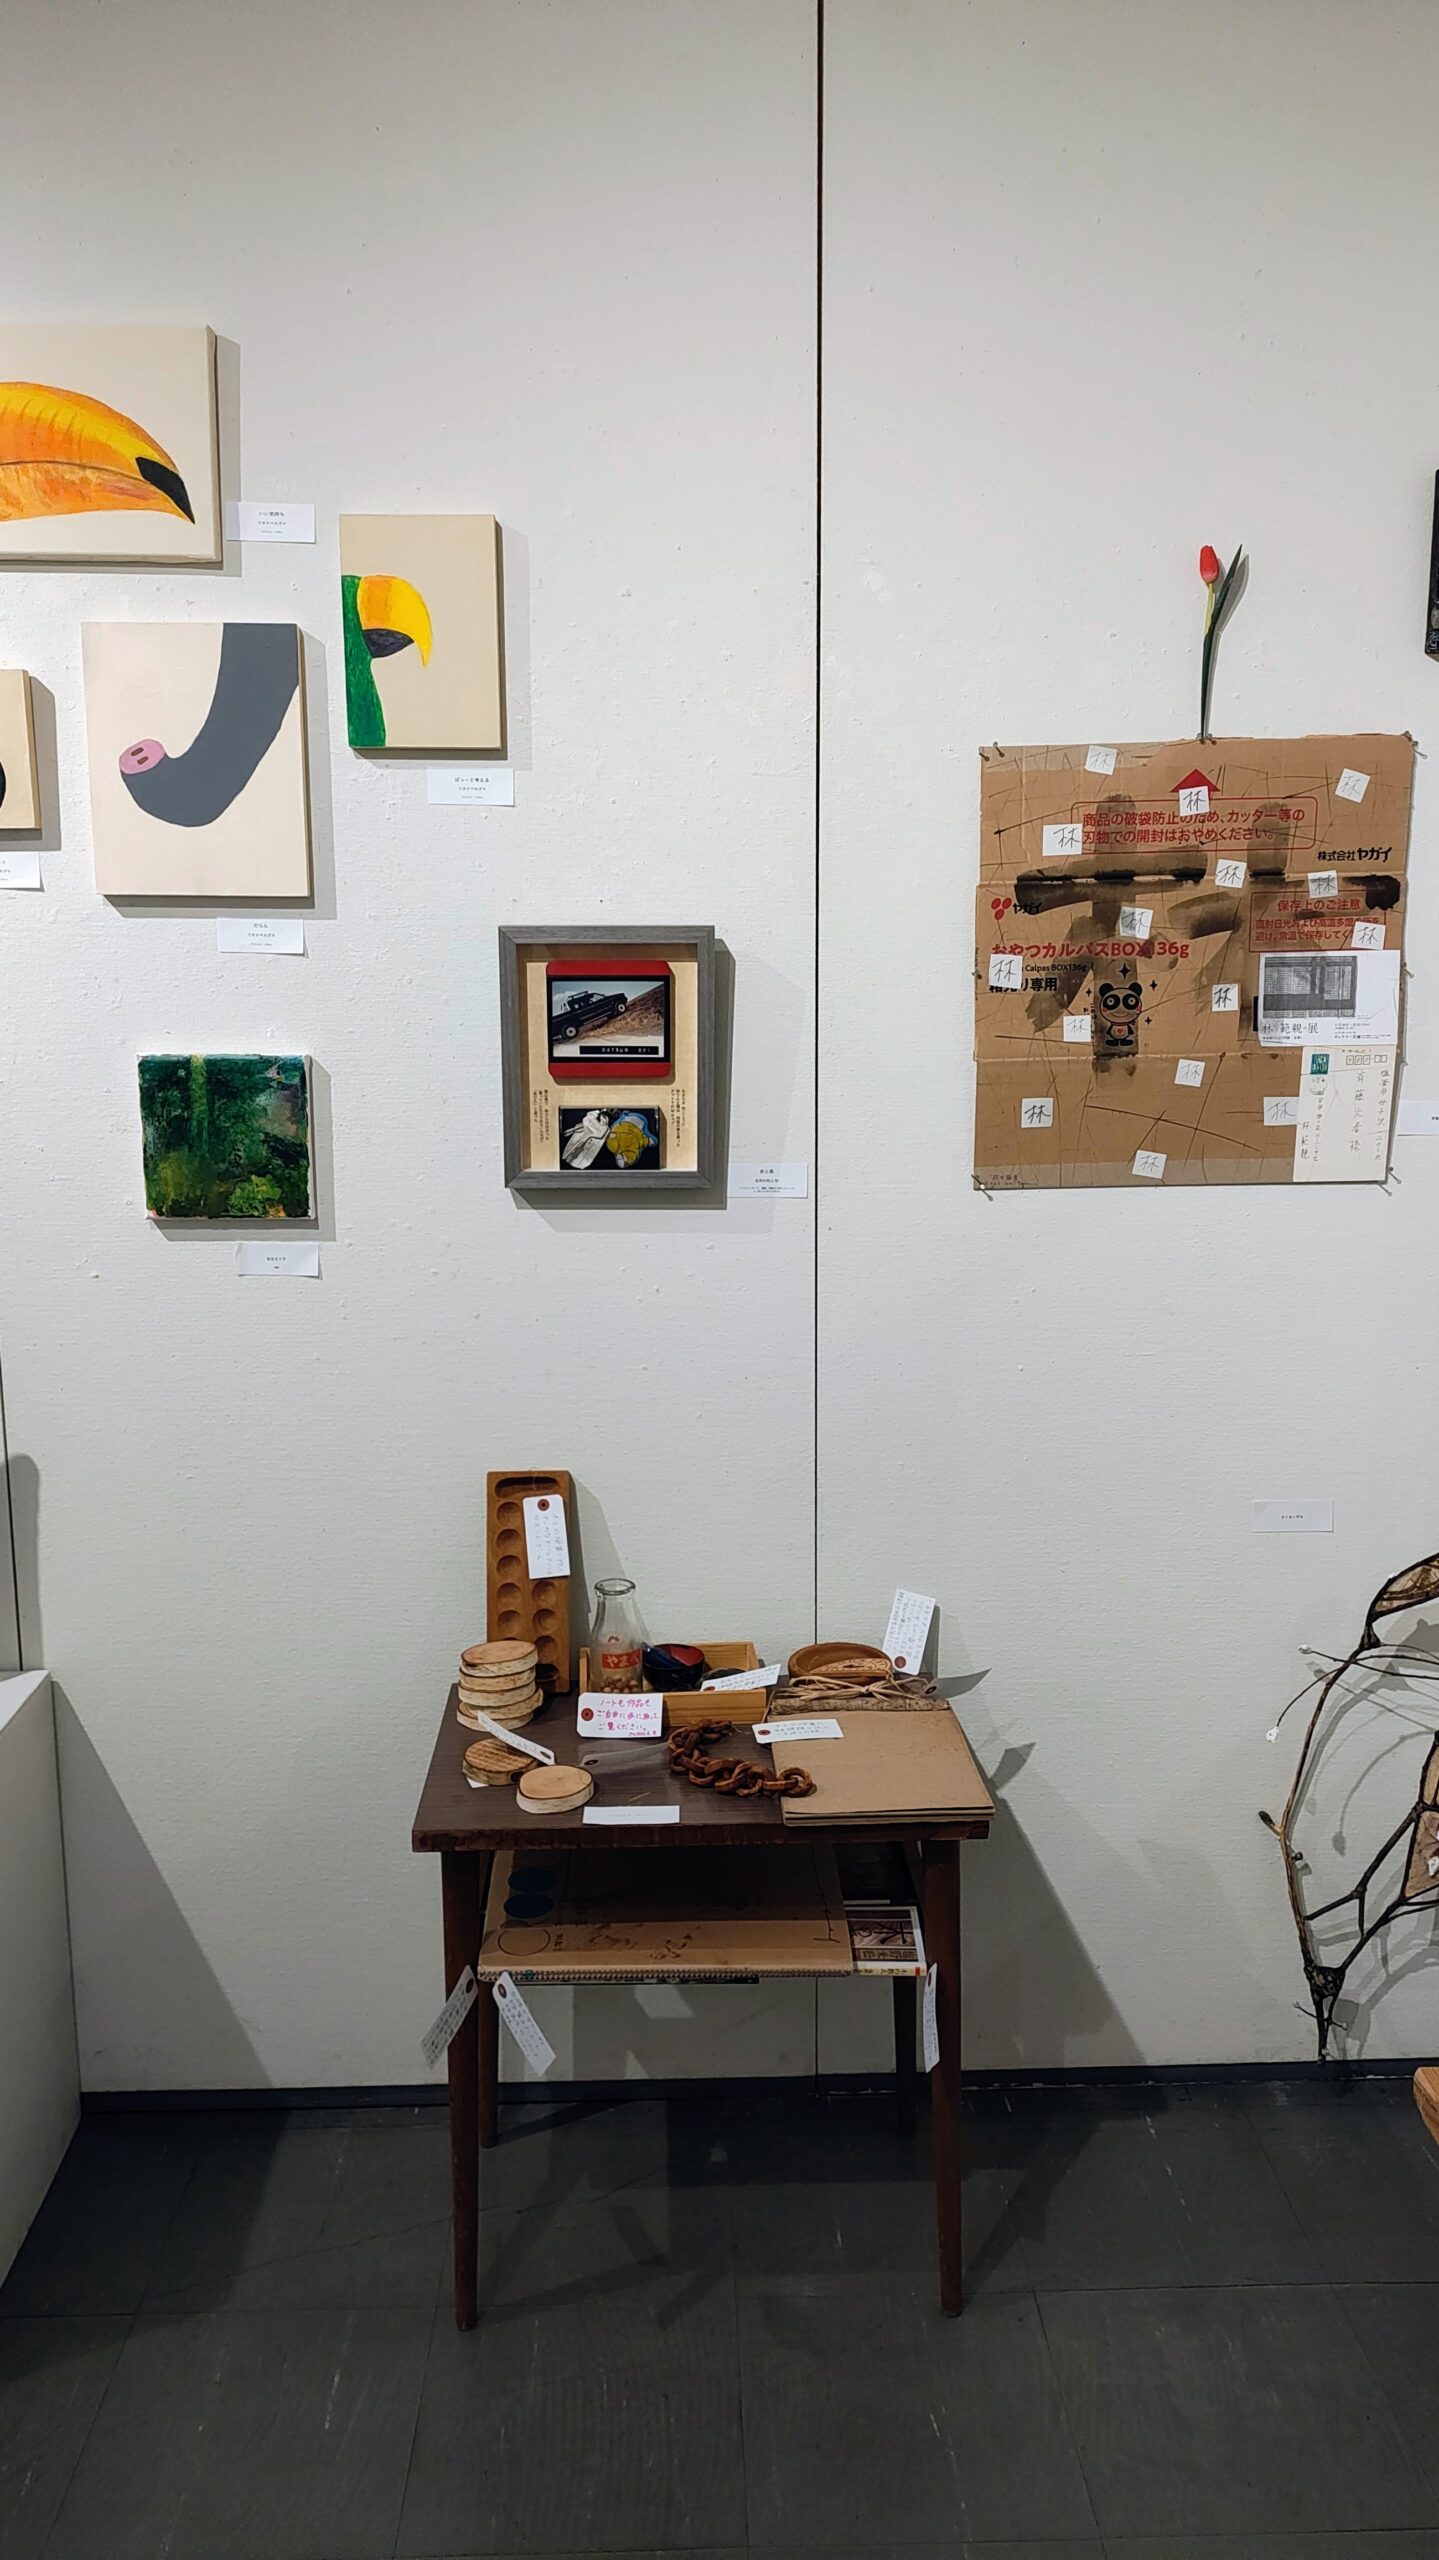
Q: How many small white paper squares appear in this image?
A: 15